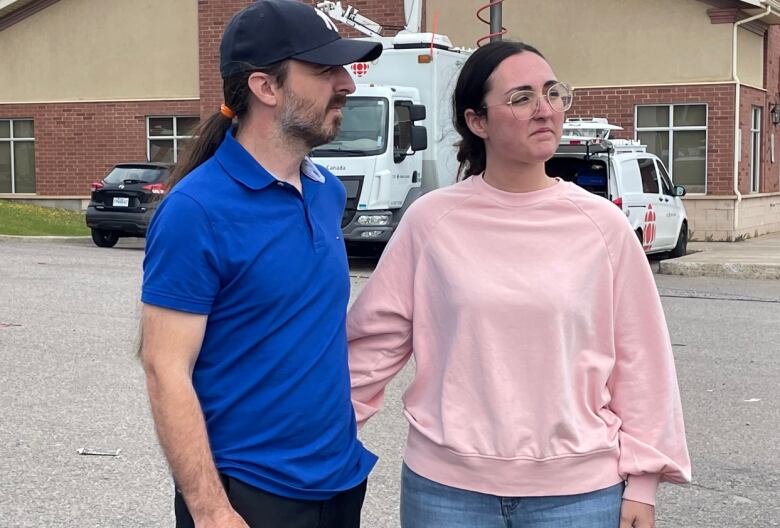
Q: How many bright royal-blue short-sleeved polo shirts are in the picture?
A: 1